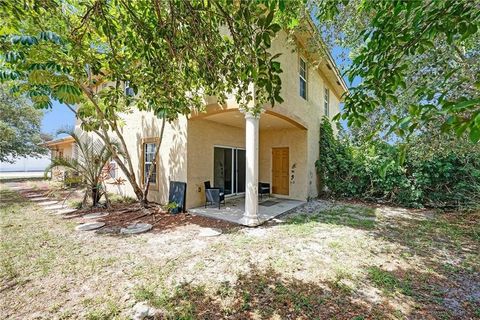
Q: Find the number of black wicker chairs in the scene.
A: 2